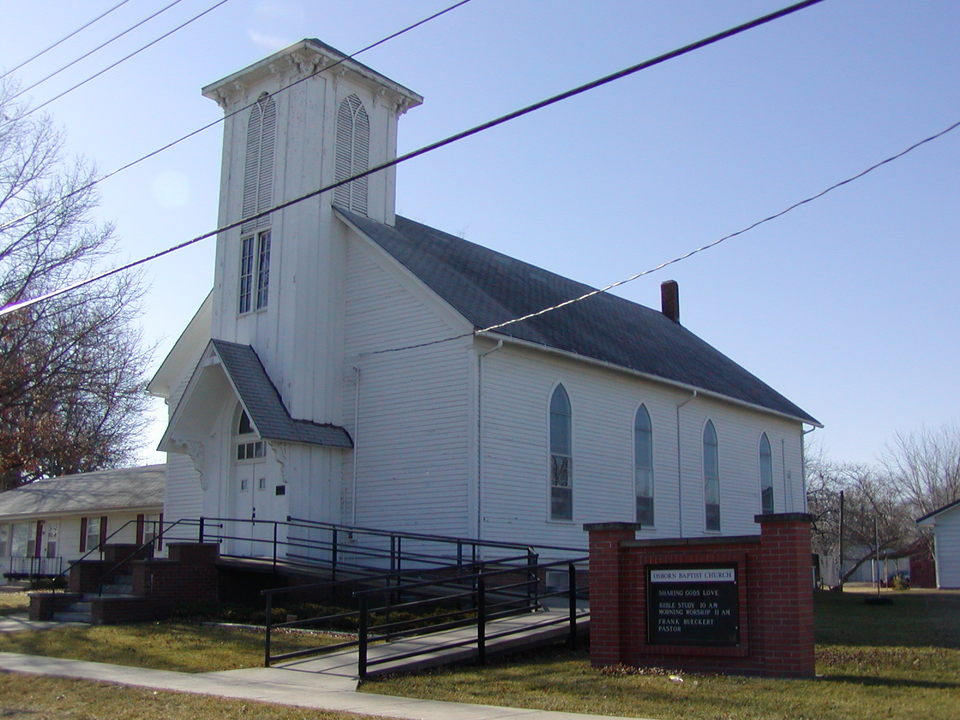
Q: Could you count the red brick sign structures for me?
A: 1